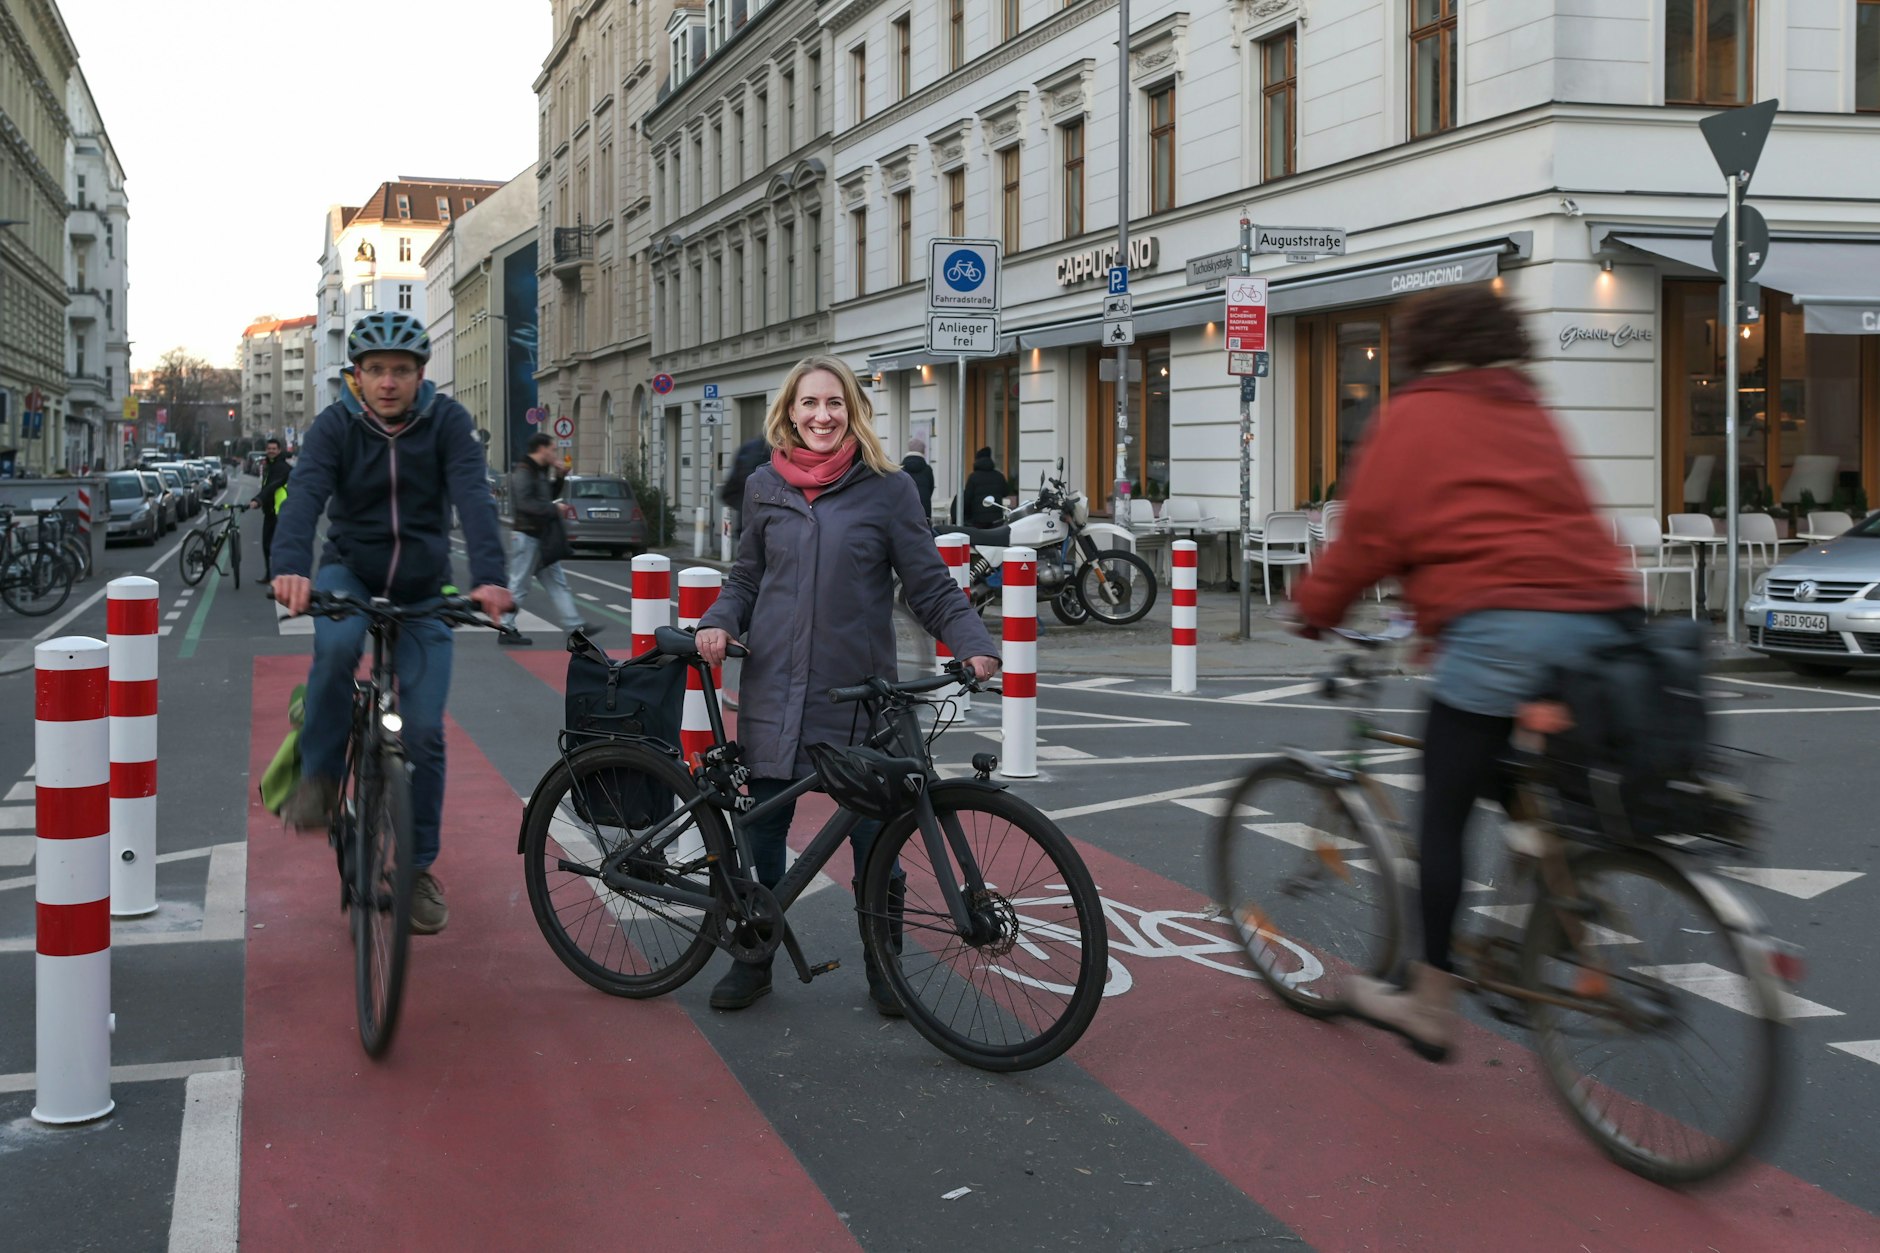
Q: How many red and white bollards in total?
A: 8